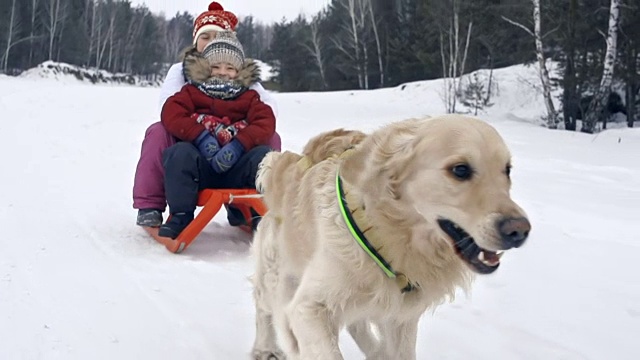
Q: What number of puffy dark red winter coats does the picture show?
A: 1